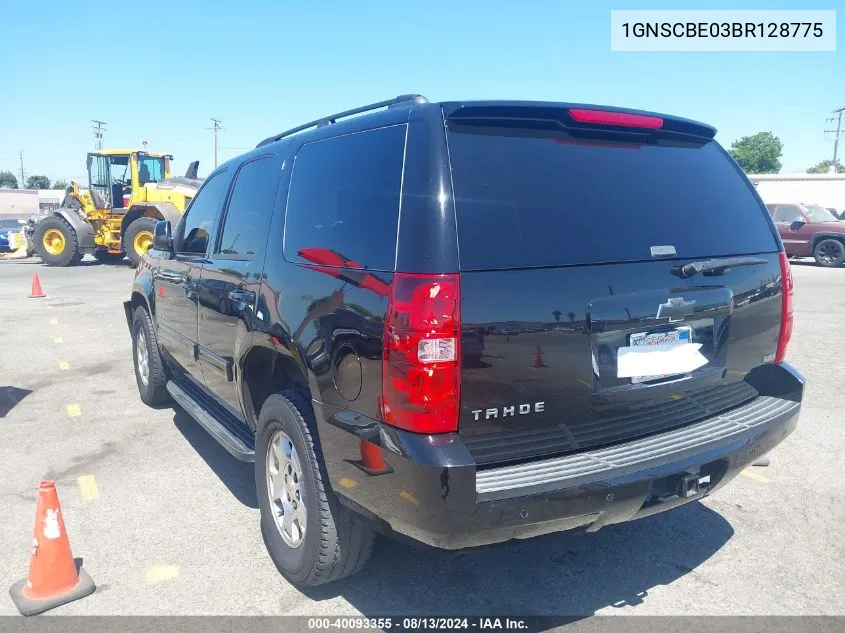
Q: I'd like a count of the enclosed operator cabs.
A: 1